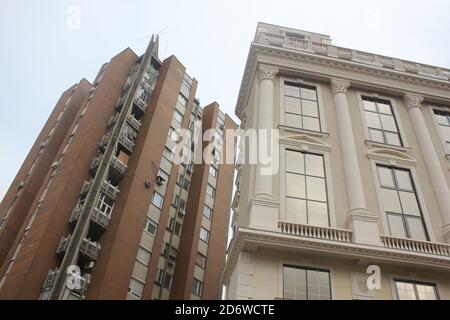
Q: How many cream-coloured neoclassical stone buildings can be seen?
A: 1